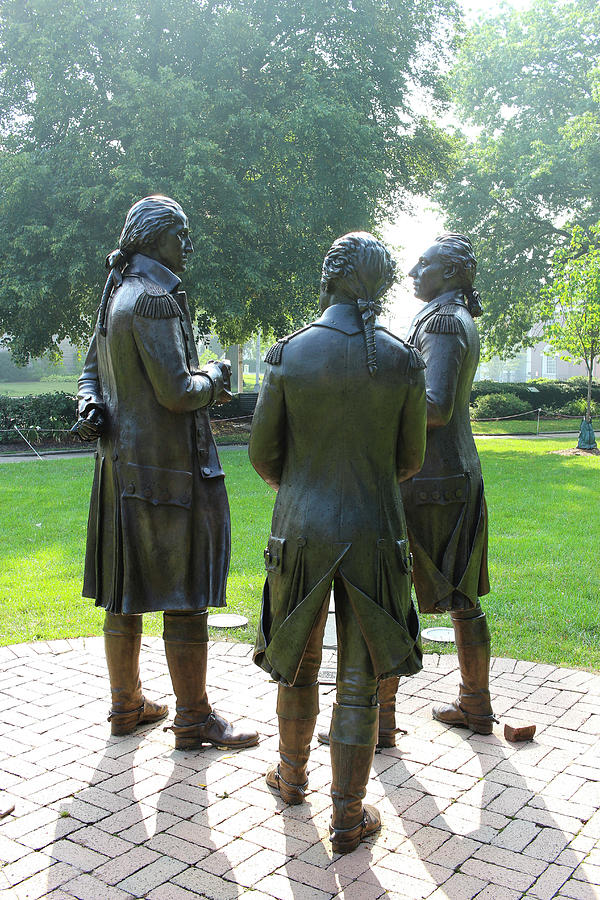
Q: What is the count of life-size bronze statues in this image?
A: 3